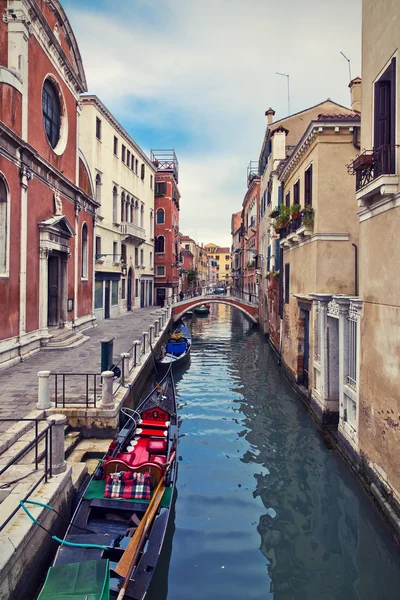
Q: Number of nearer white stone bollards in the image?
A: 3